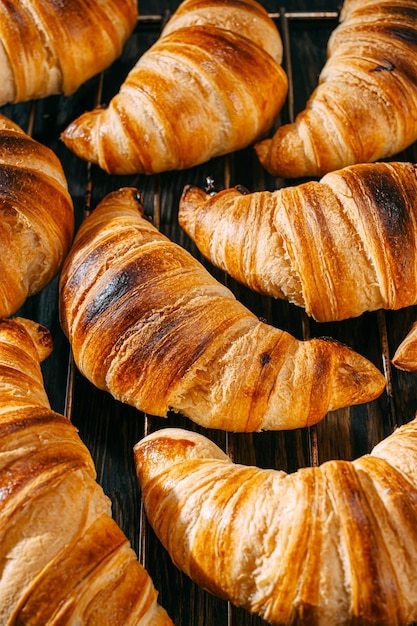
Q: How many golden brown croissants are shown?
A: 9